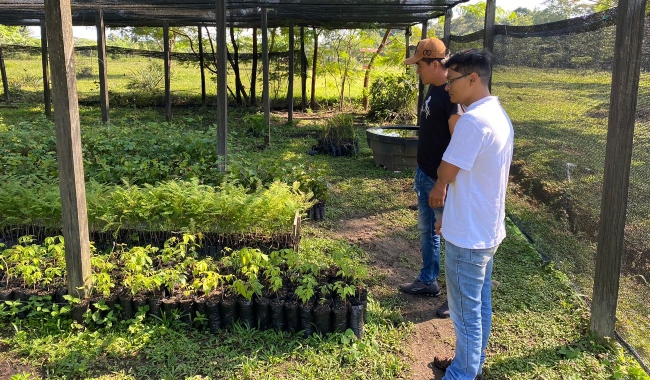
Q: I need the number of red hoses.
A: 0